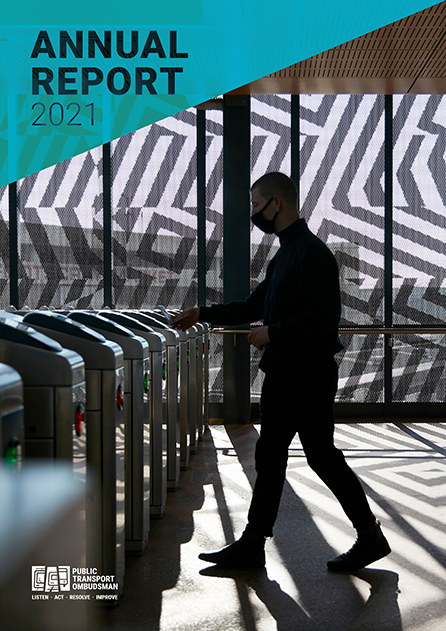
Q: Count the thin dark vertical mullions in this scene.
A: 5